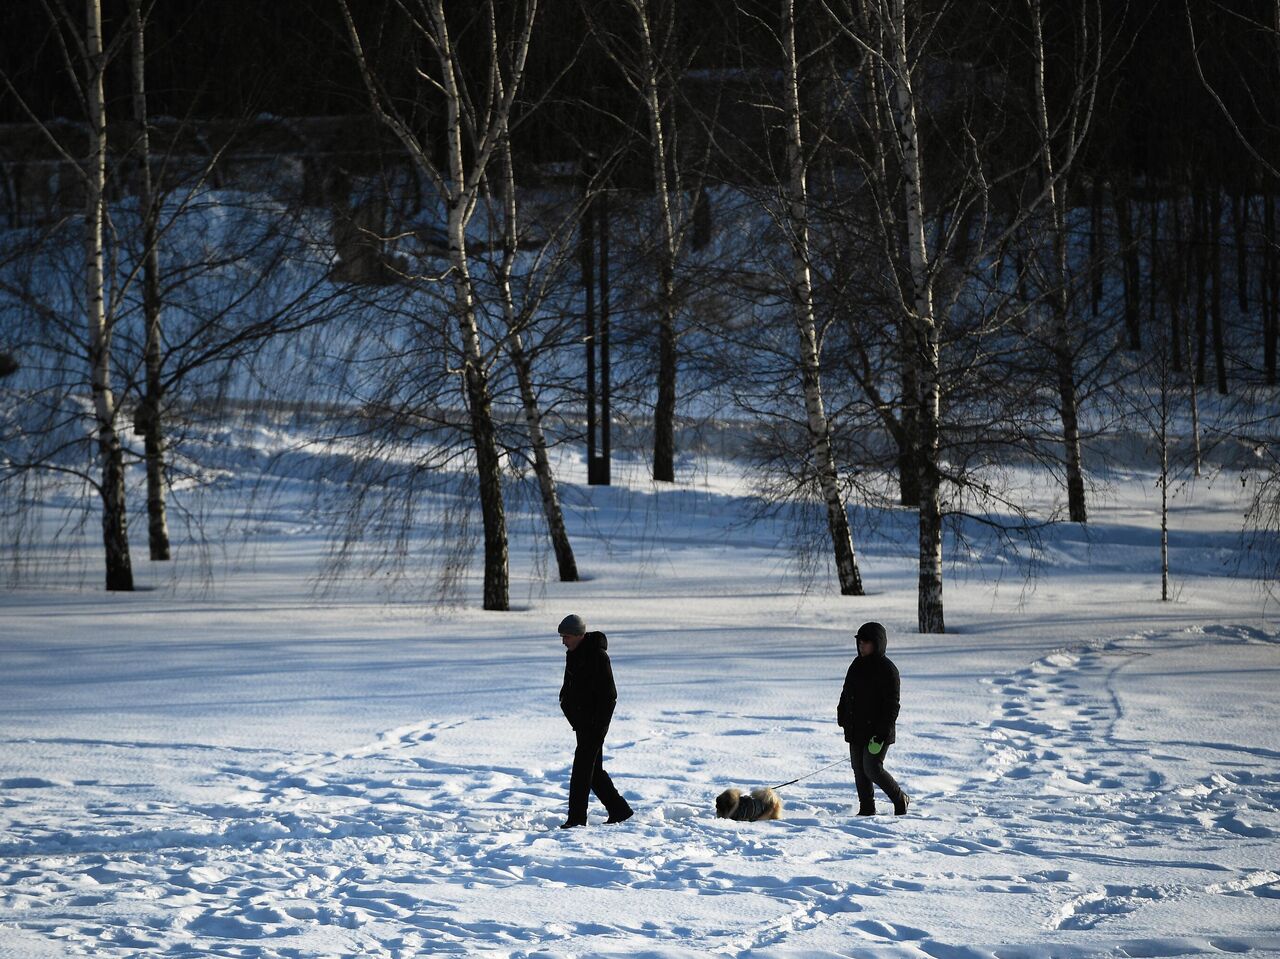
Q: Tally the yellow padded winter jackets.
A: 0